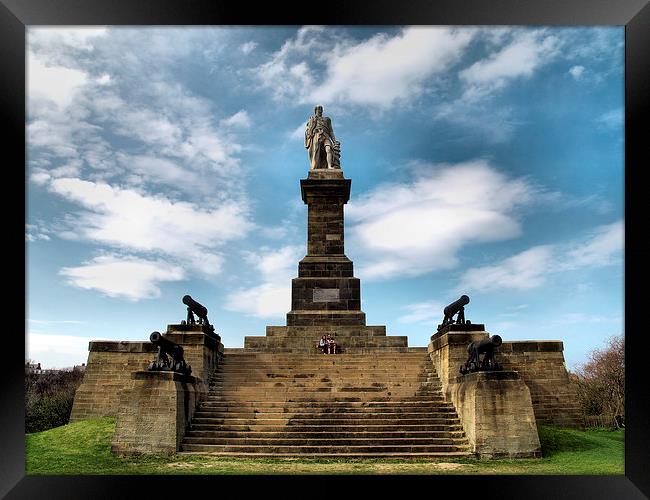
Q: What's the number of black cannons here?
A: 4